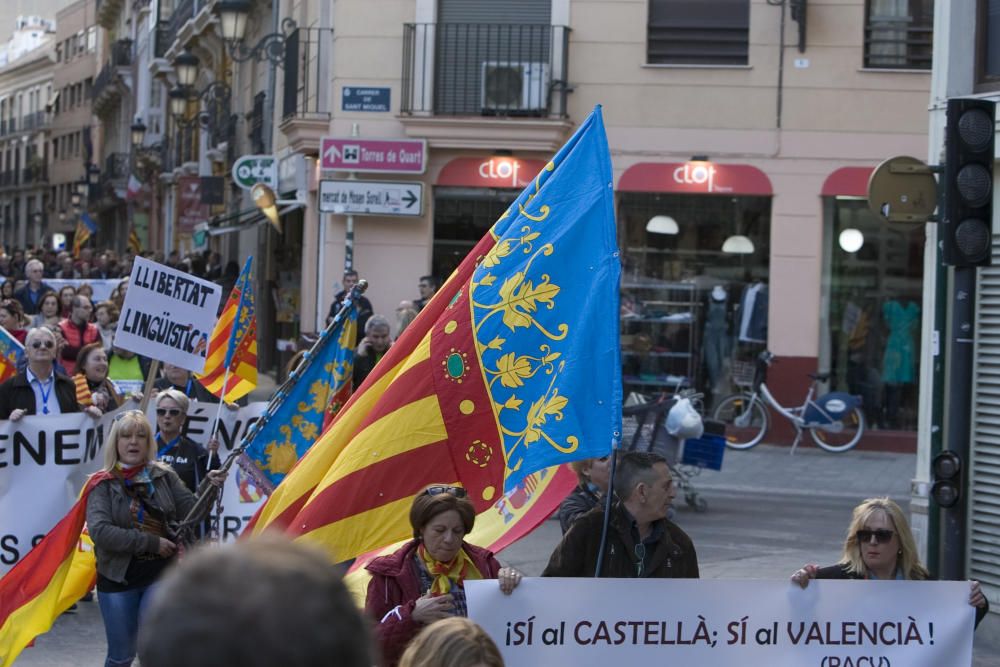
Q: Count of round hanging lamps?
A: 3